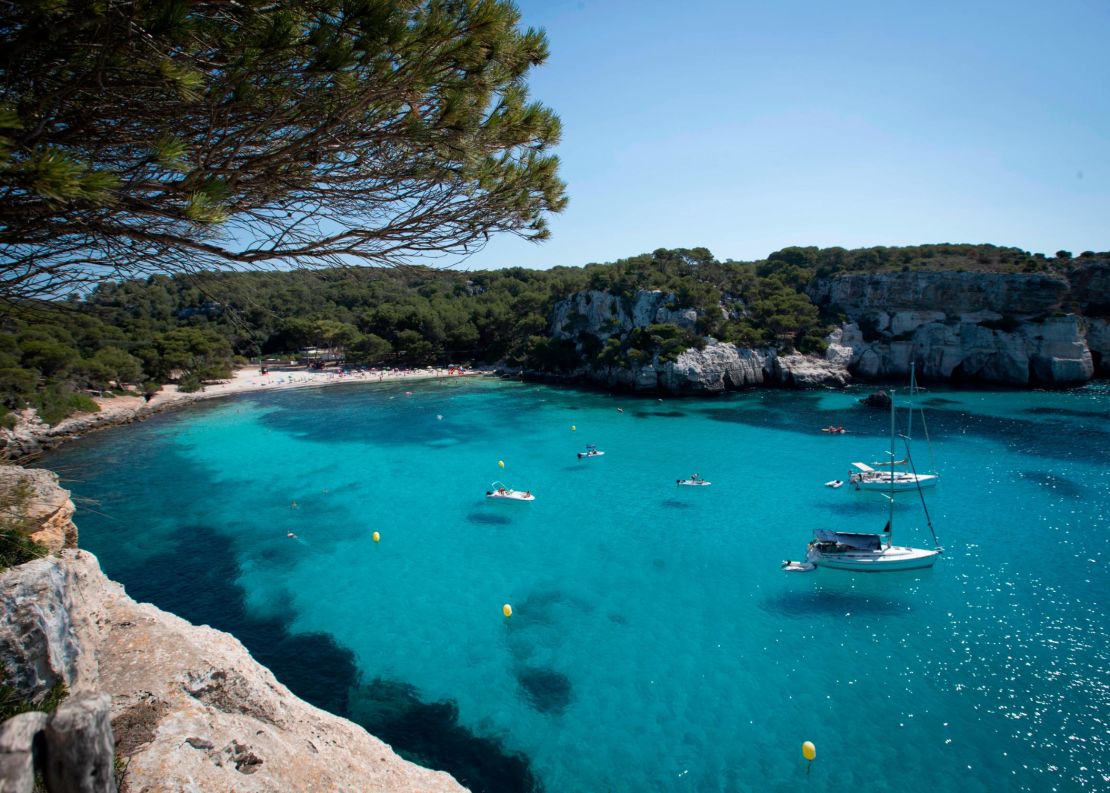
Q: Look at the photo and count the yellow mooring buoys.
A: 5